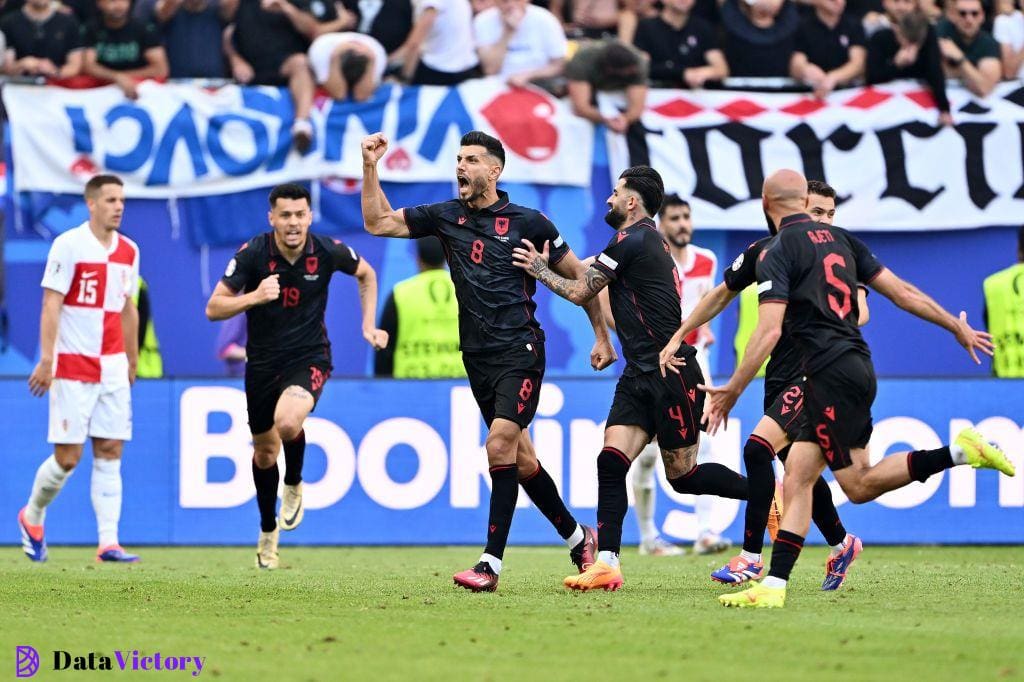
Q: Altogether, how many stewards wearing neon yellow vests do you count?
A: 4